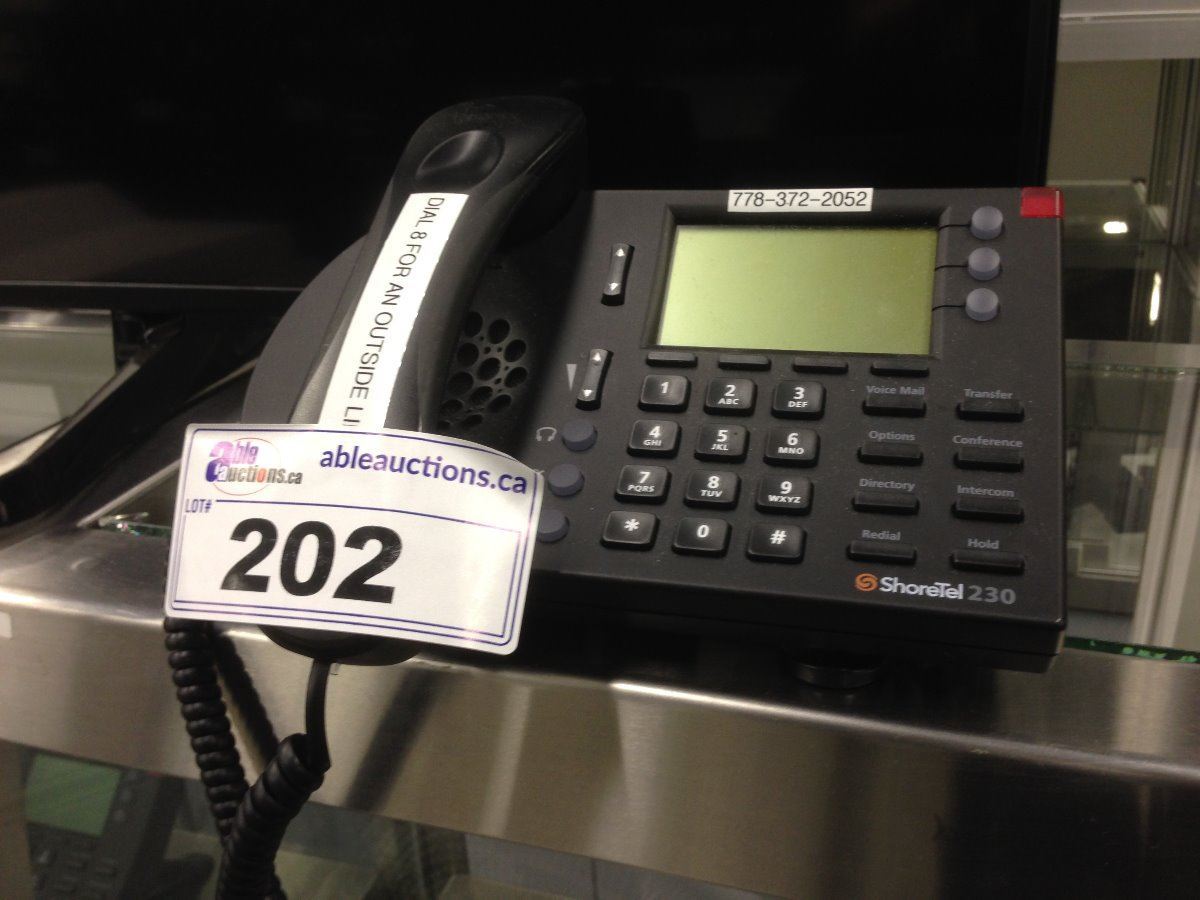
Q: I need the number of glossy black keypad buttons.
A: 12